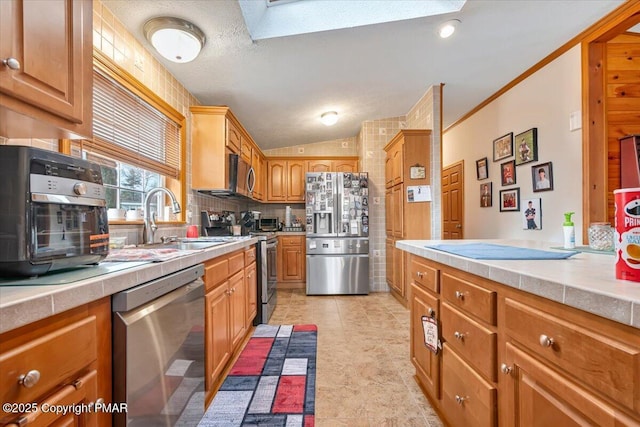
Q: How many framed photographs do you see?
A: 8